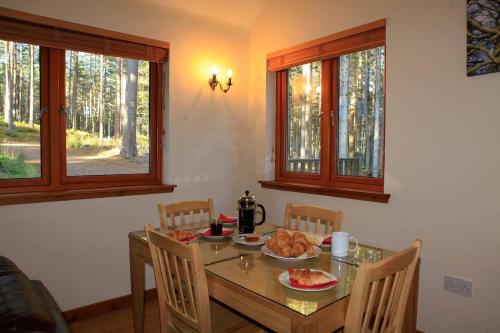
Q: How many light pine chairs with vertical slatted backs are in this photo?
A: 4